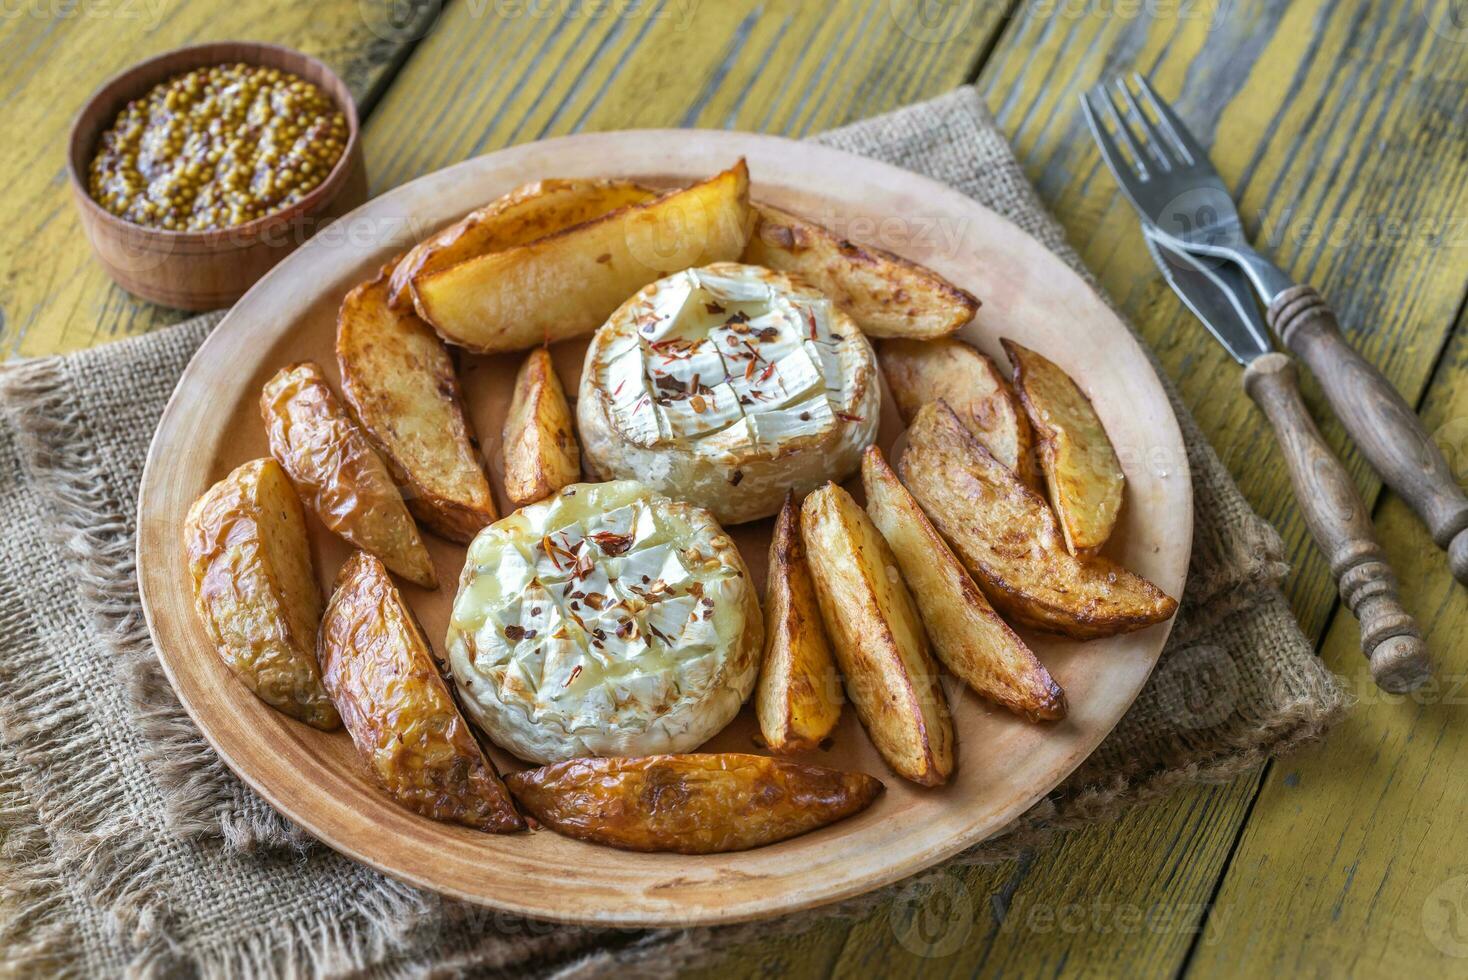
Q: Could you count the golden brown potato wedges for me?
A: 15